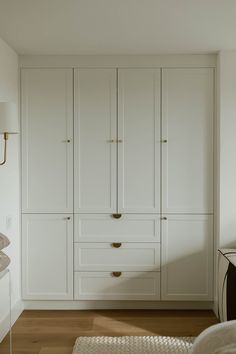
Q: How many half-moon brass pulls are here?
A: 3